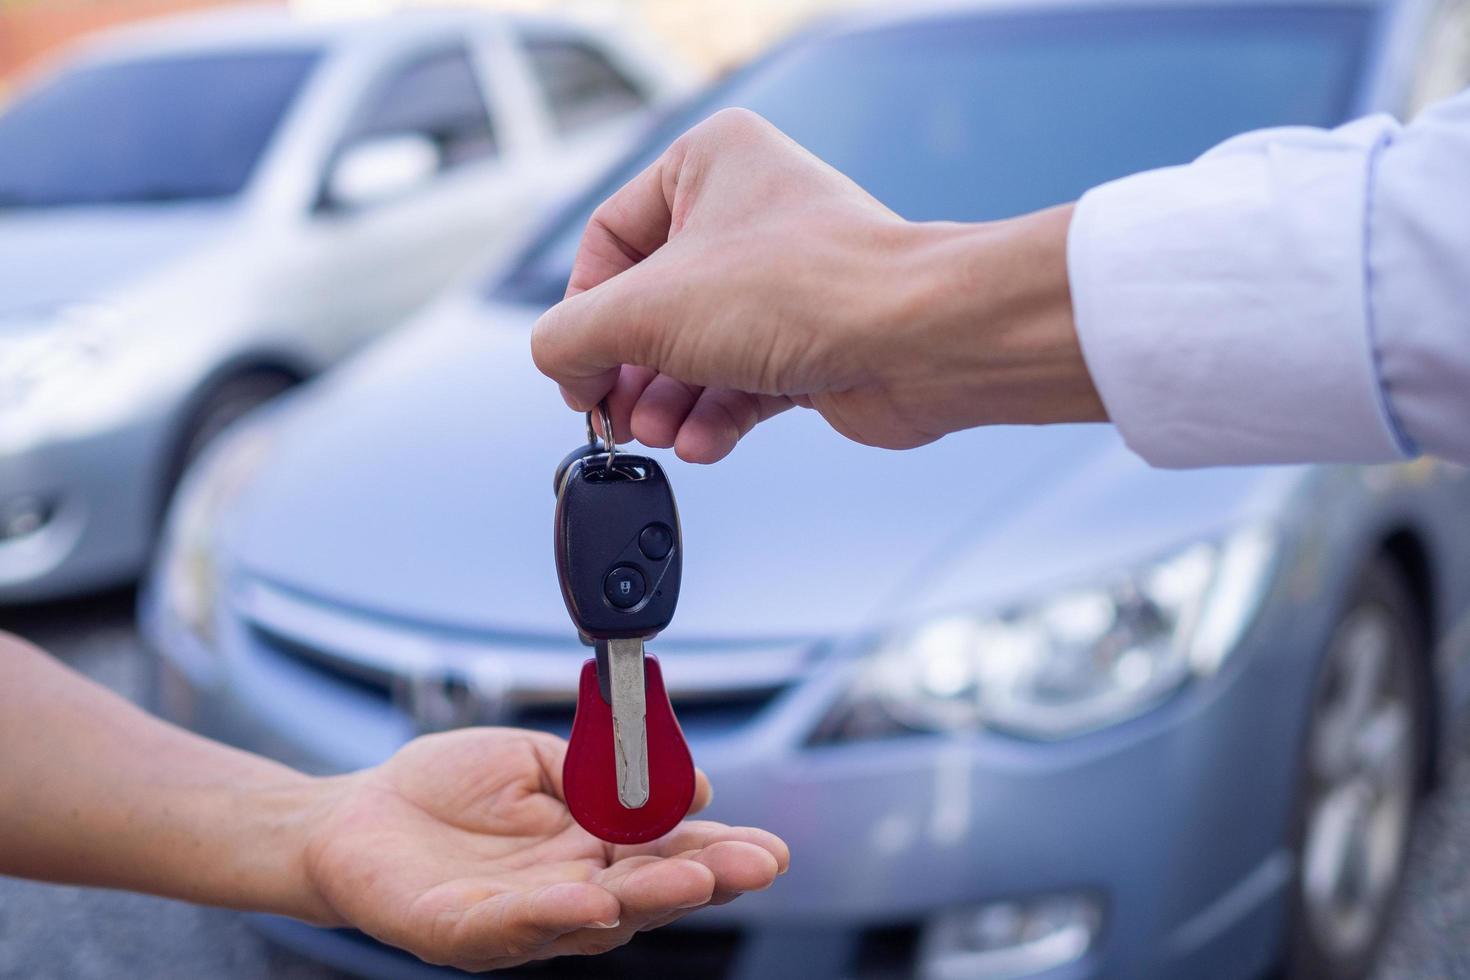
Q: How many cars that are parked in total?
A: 2